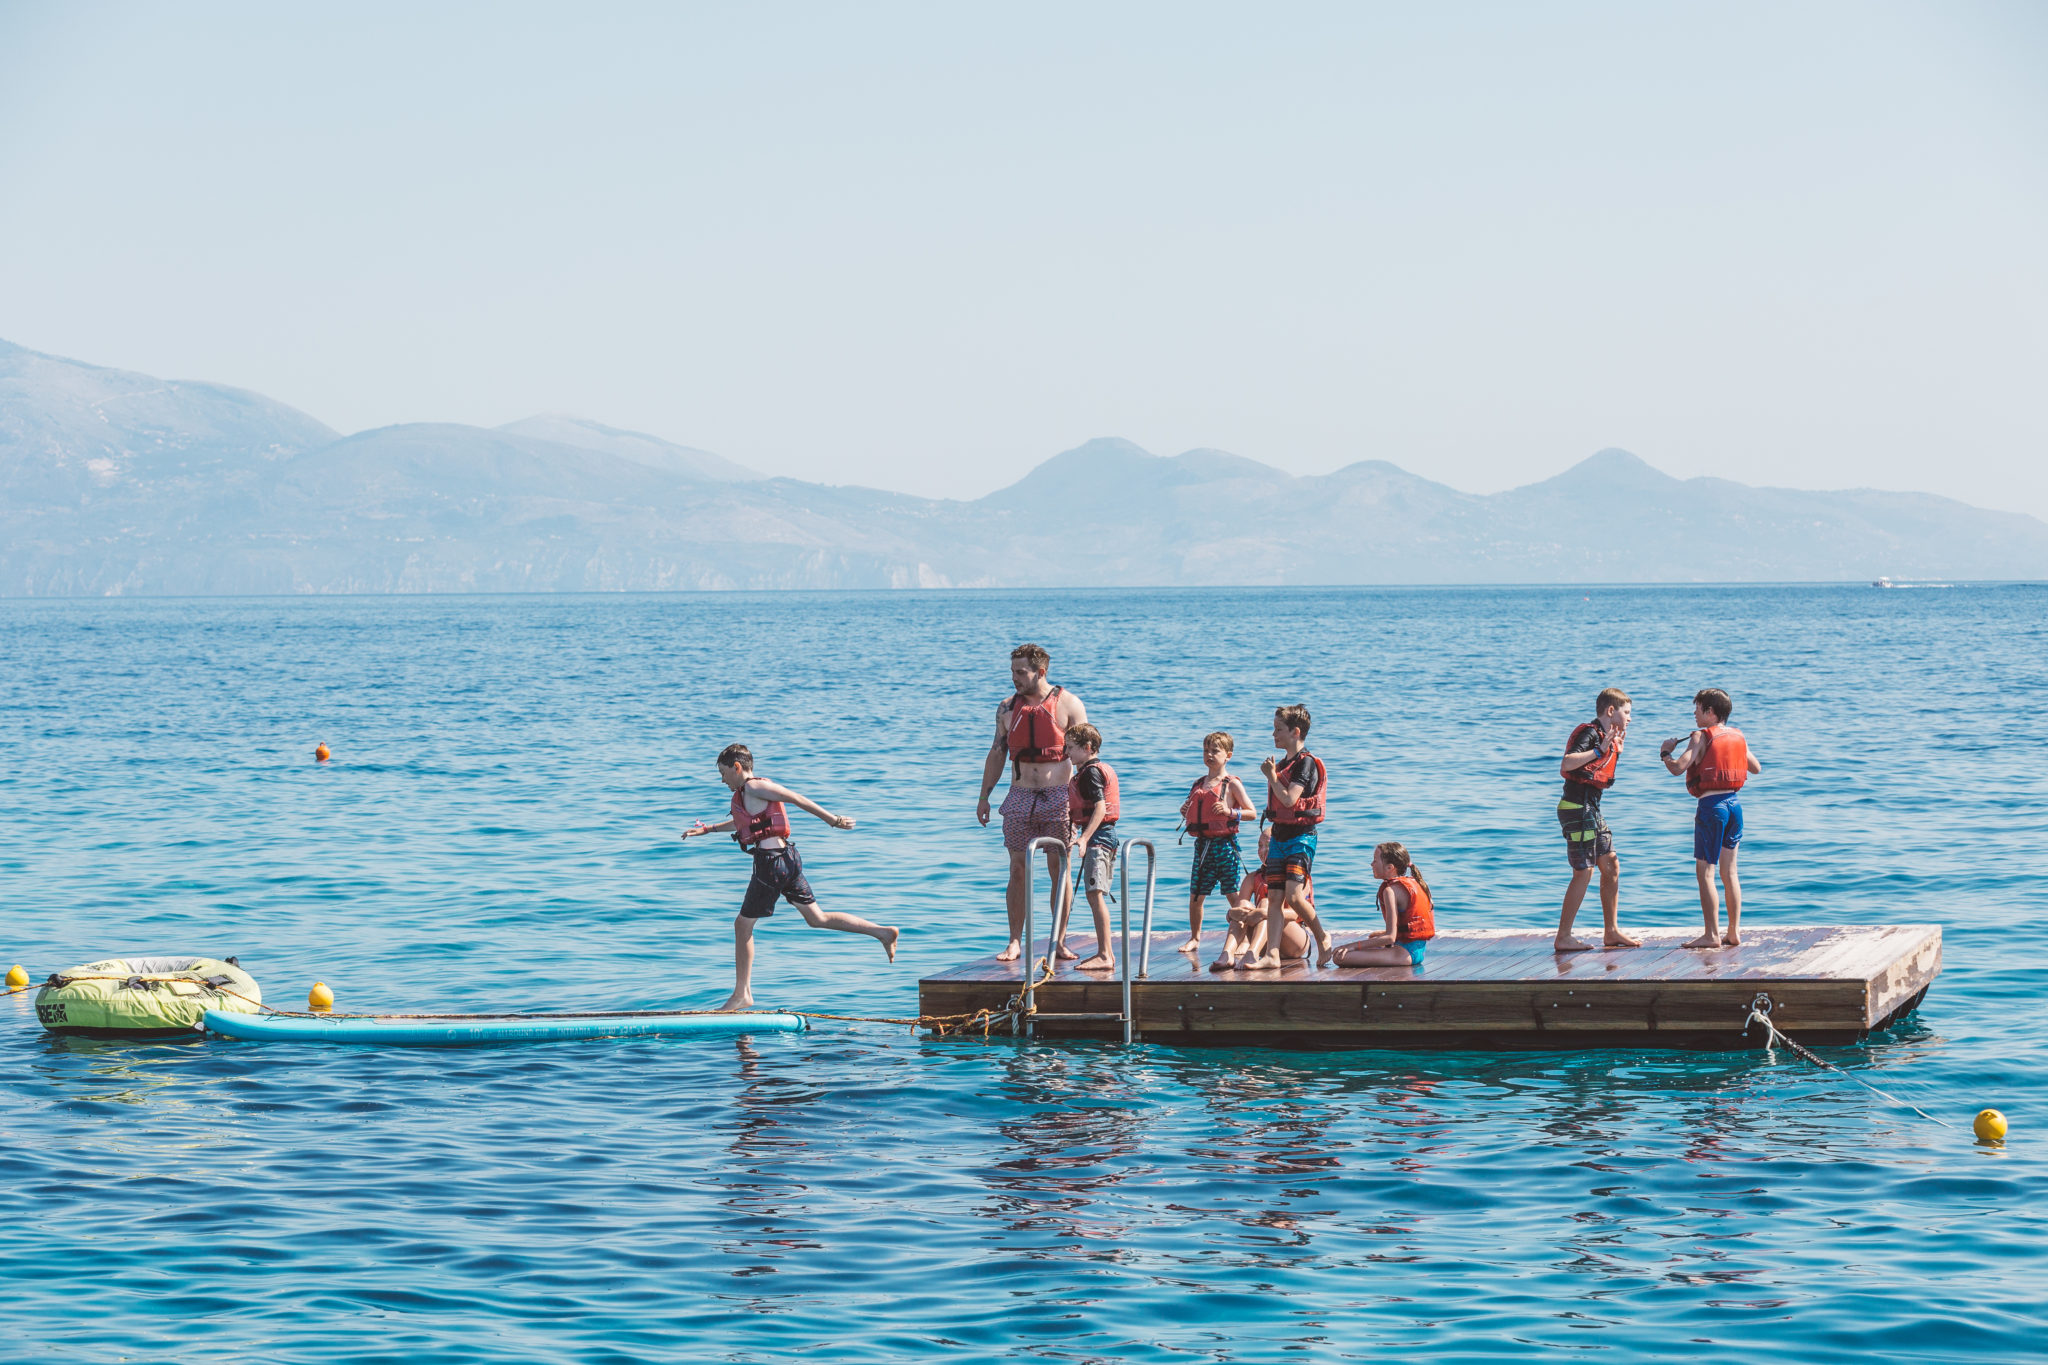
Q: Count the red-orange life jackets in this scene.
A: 9